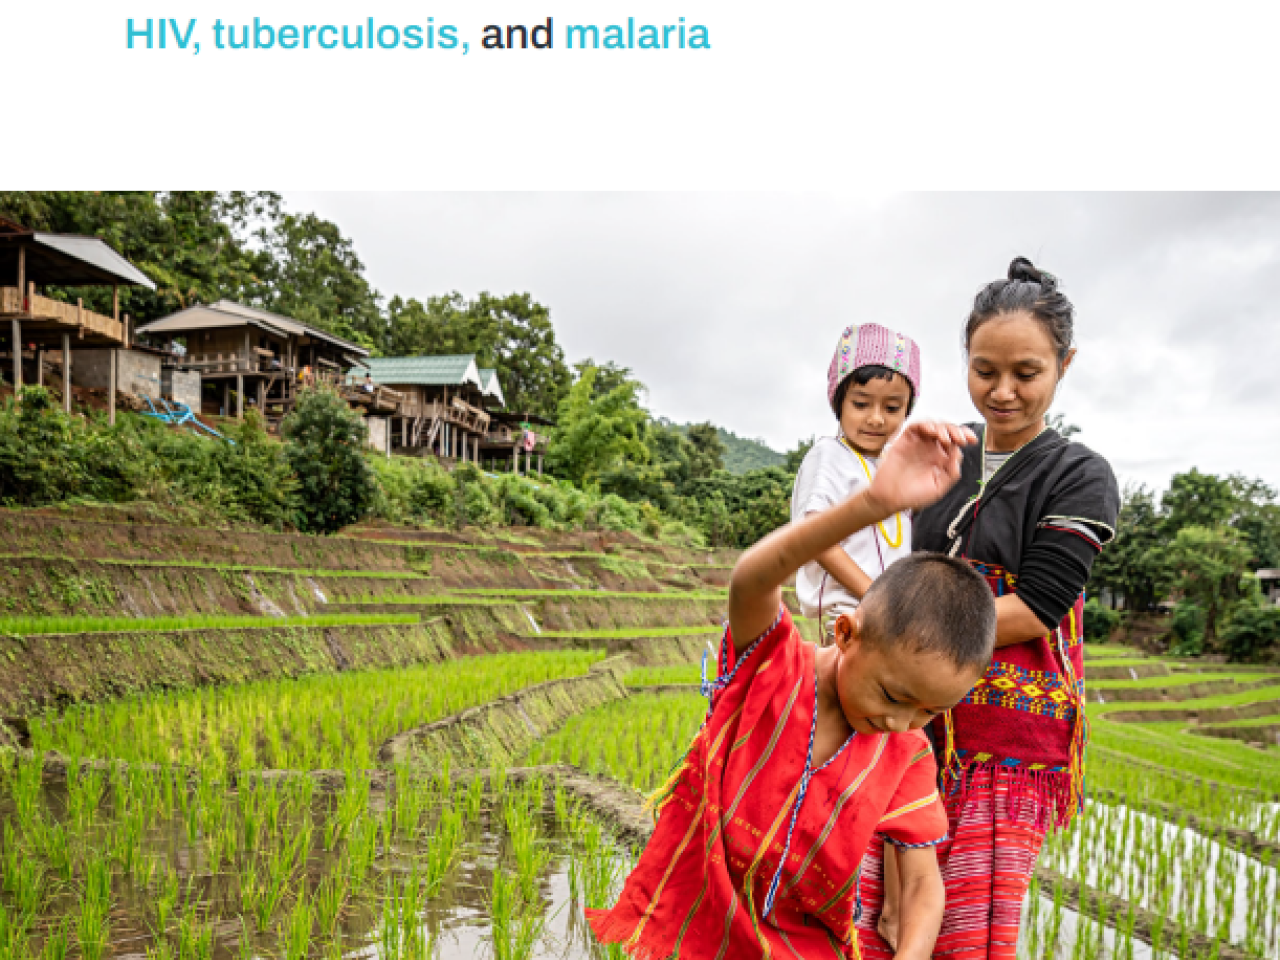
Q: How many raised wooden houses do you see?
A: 4